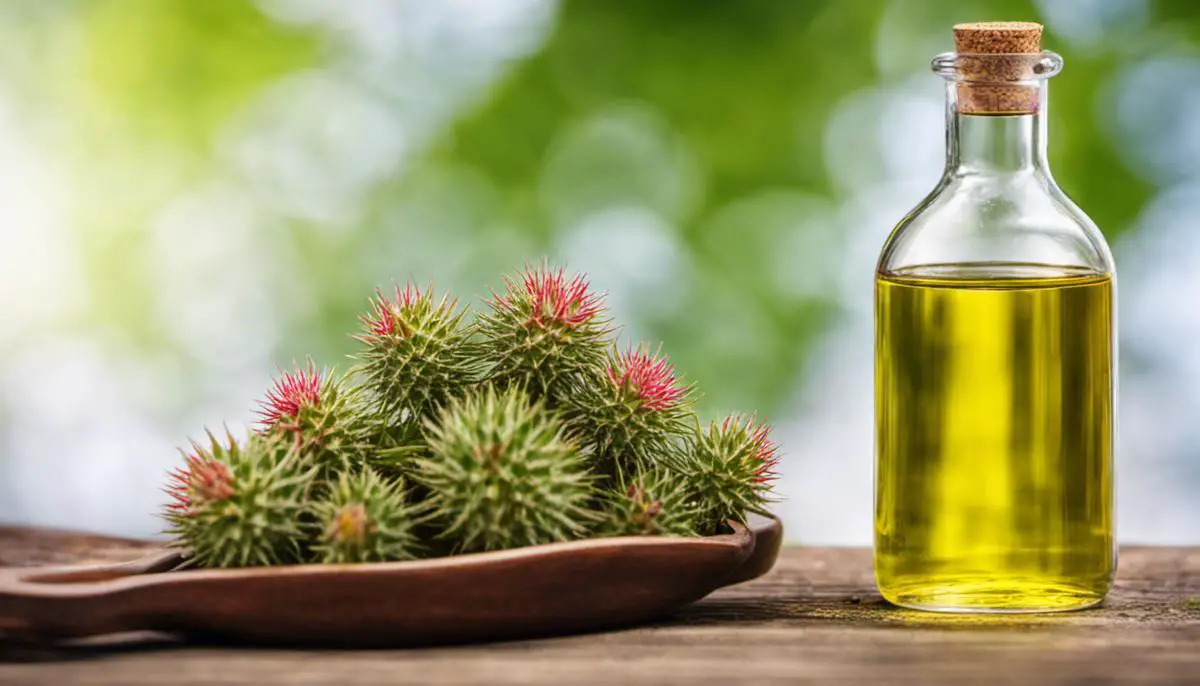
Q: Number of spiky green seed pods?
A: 9